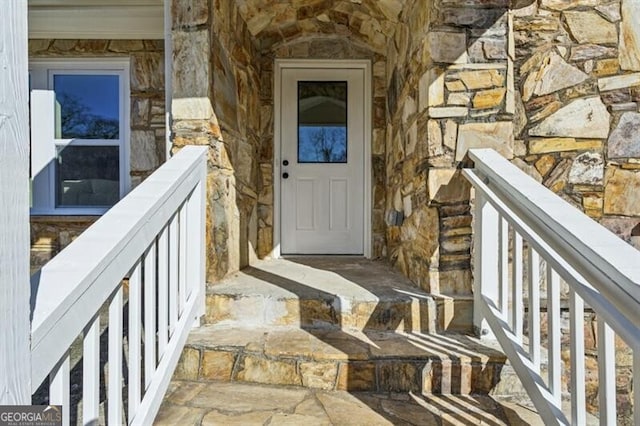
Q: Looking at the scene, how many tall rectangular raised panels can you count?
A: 2